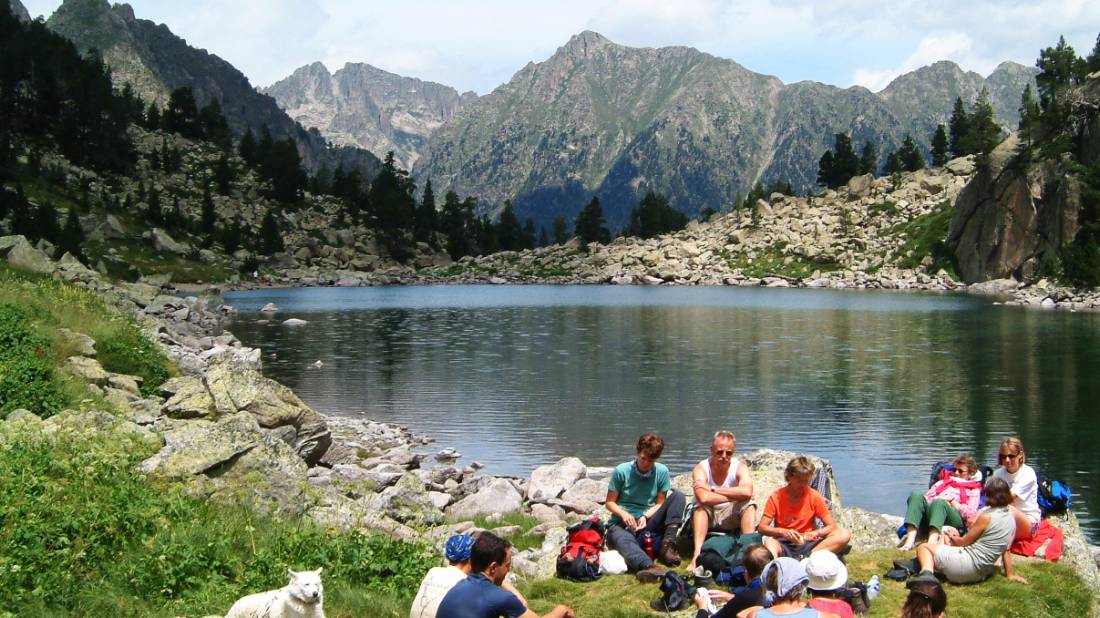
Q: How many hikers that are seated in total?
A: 12